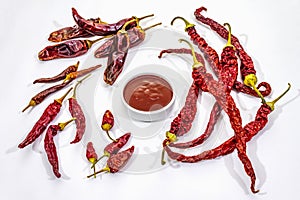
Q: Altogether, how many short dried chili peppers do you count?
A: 4